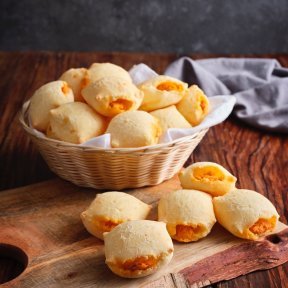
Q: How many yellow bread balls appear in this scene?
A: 14